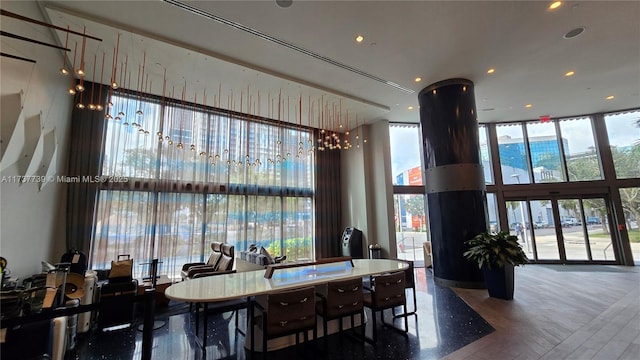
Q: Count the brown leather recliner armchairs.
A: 2